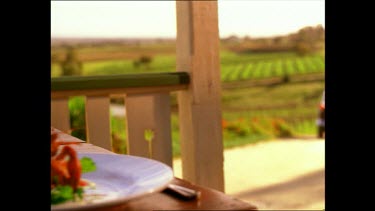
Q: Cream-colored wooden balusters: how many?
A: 3